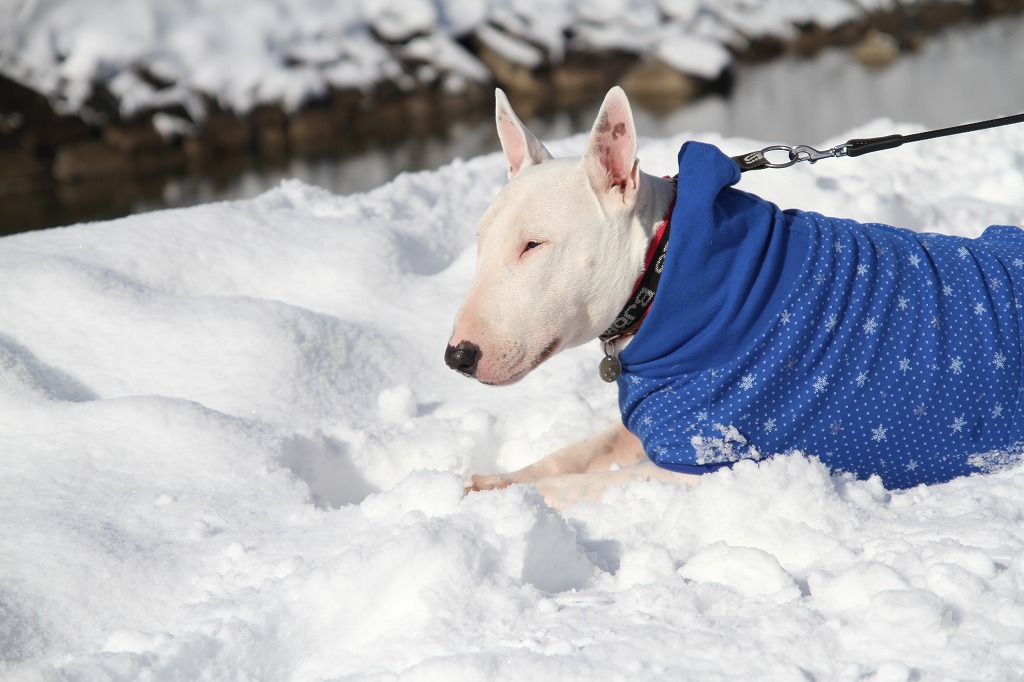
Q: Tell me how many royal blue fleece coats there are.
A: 1